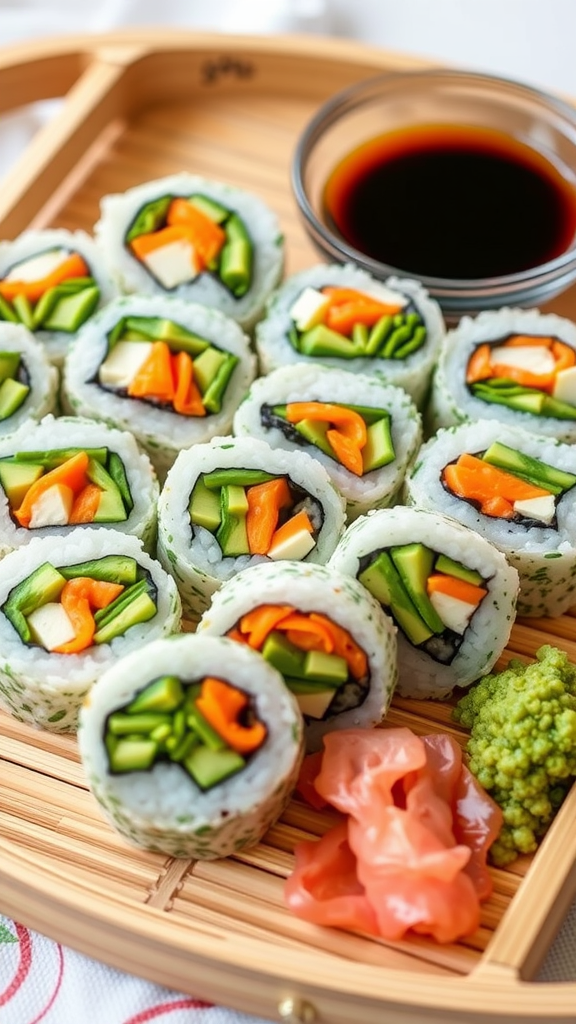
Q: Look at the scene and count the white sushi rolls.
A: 14